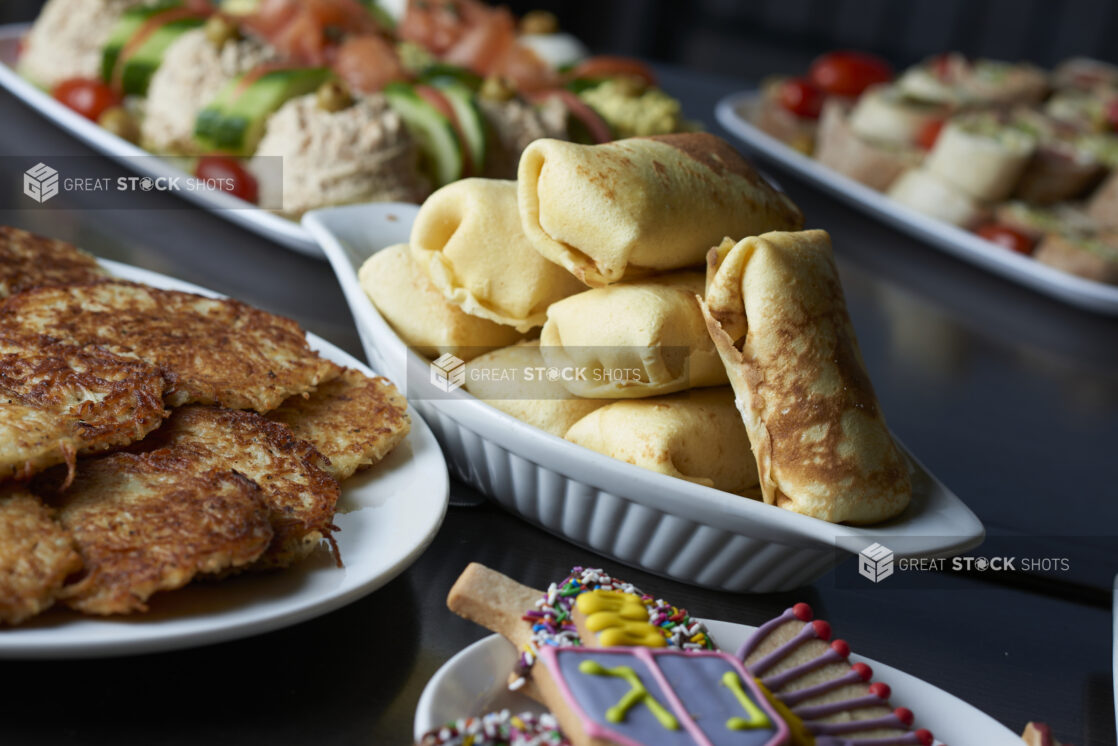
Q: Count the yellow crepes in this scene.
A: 7